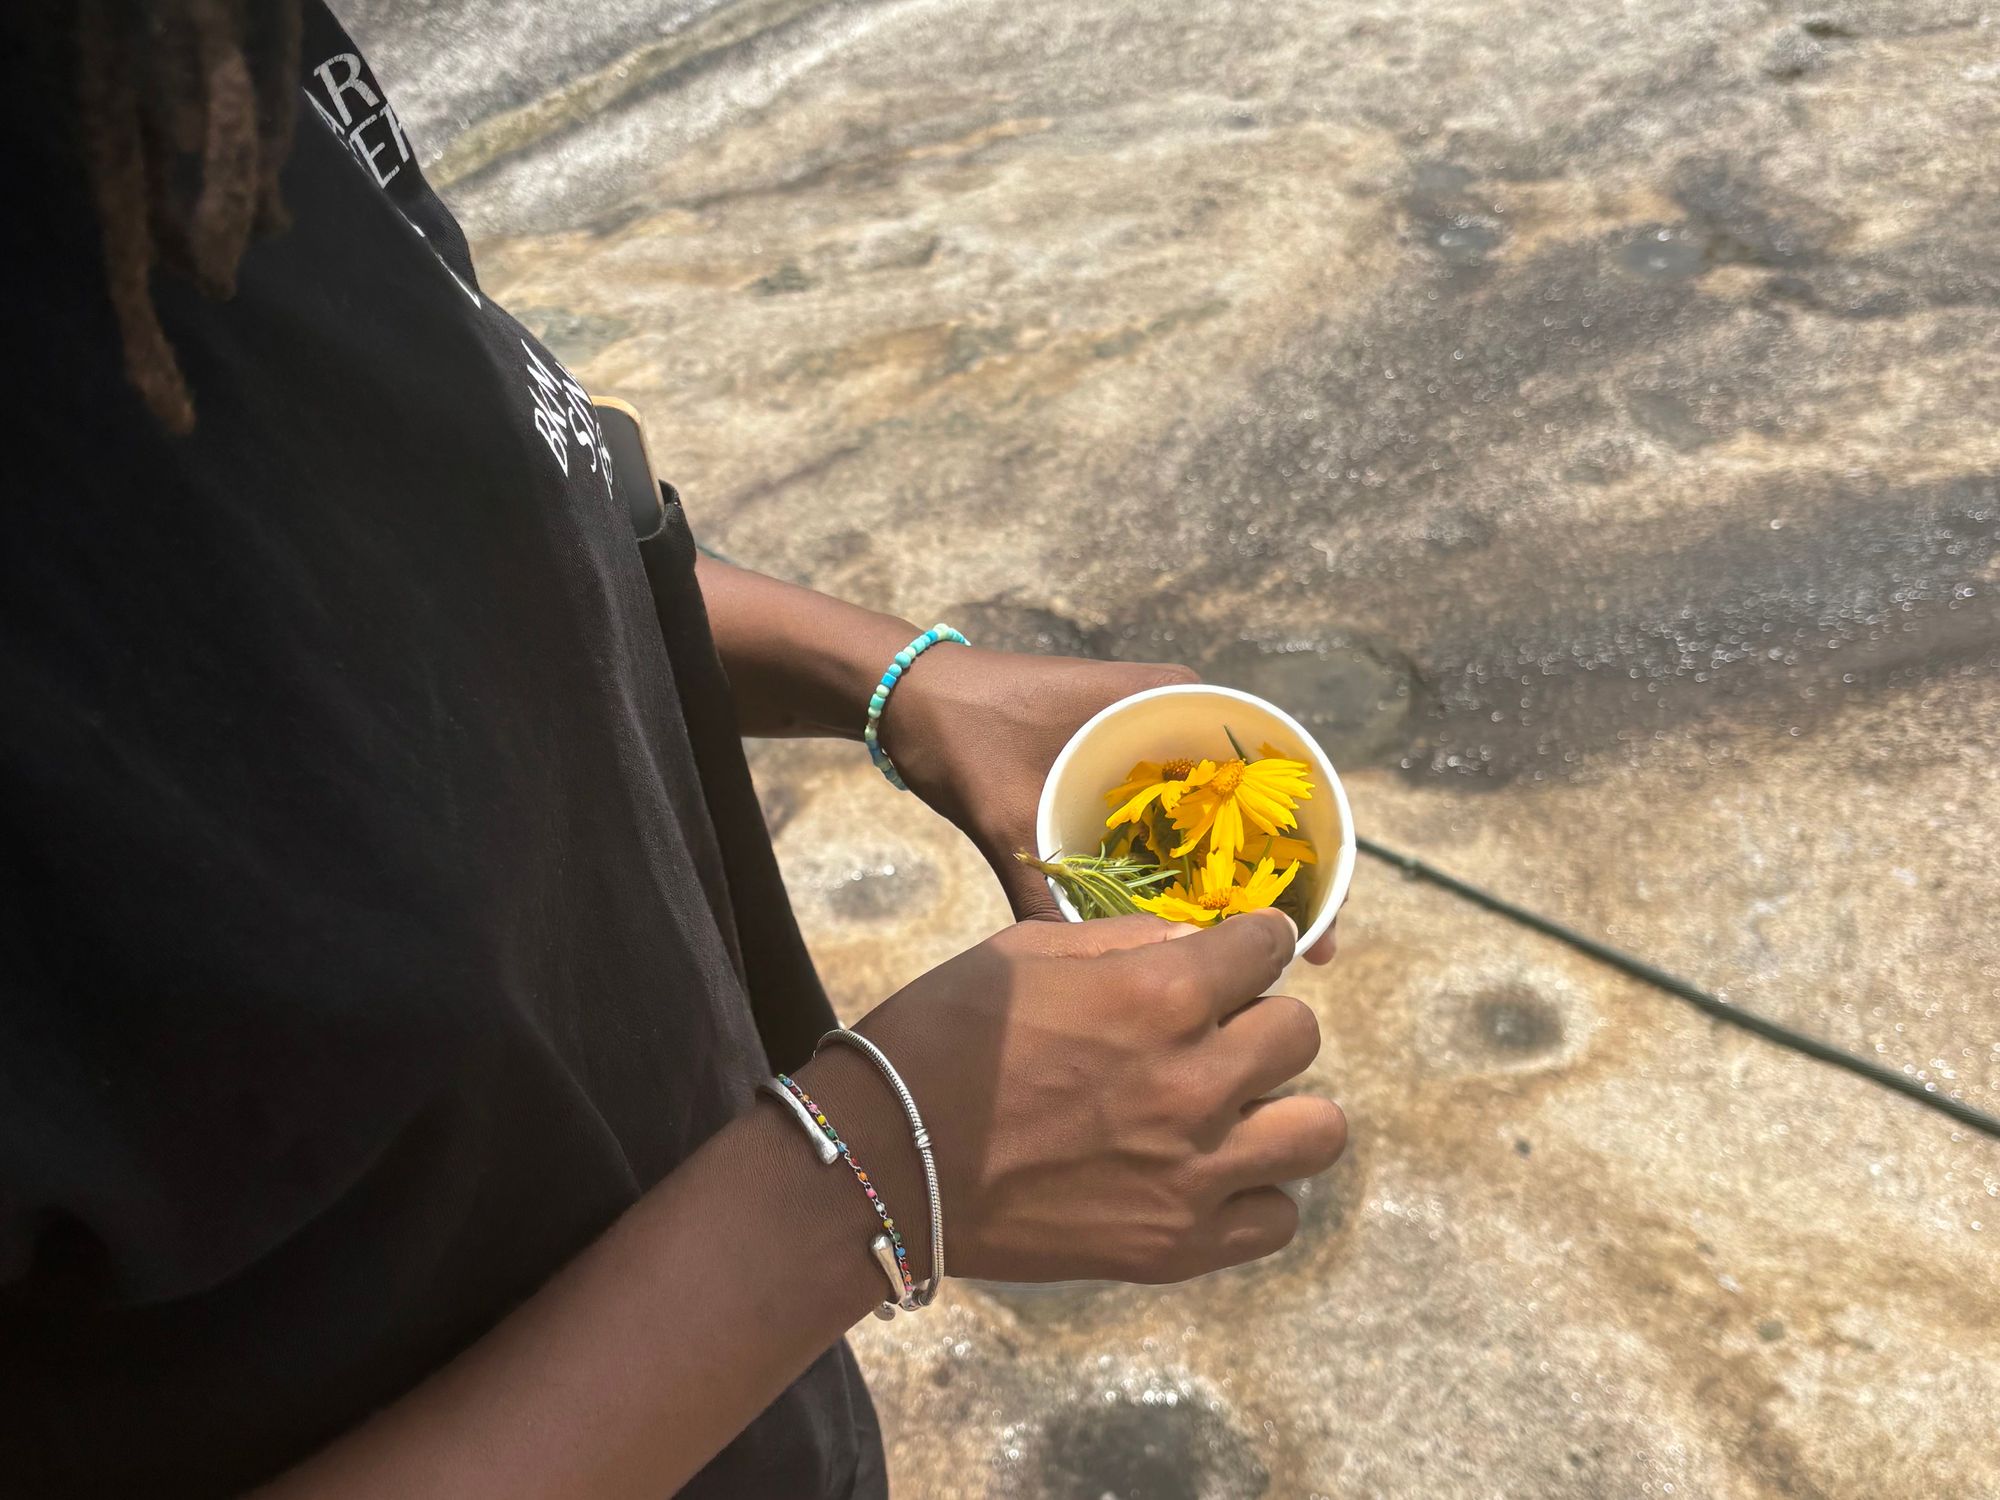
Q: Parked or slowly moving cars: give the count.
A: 0